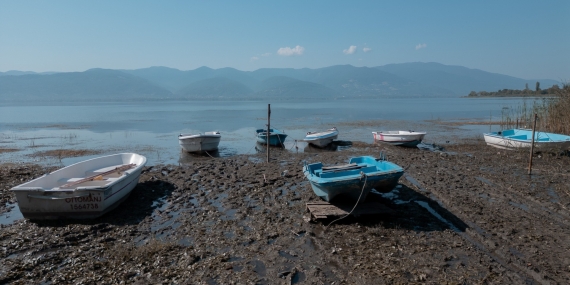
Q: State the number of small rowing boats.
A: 7